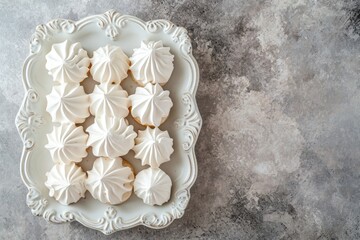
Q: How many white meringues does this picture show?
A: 12